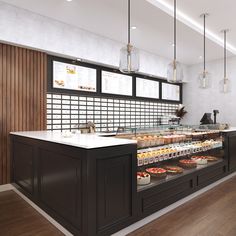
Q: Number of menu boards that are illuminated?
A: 4